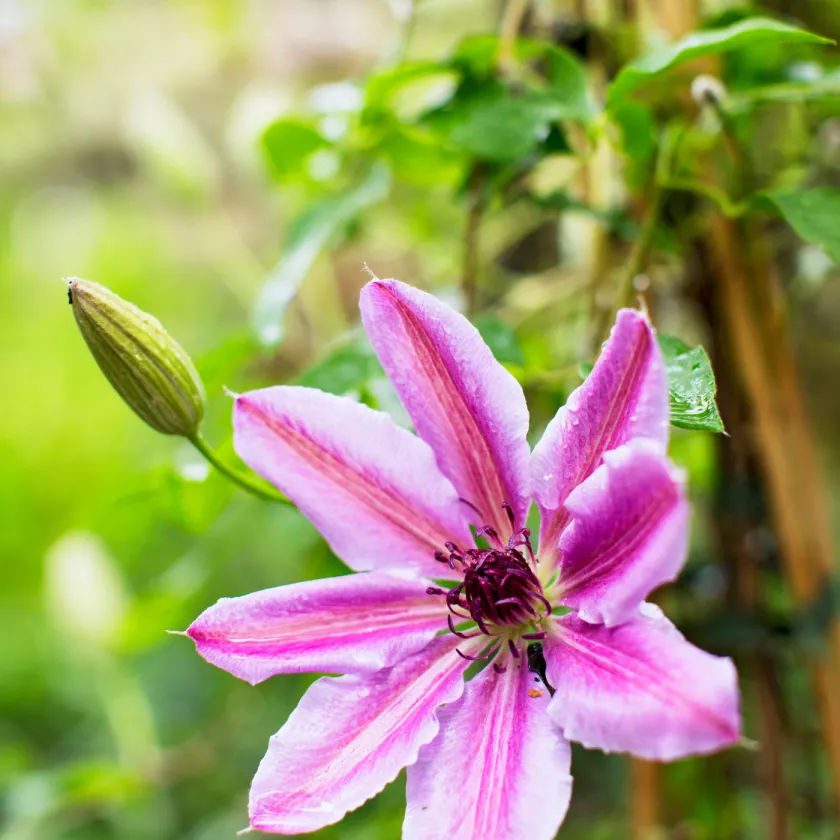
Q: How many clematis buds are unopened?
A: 1